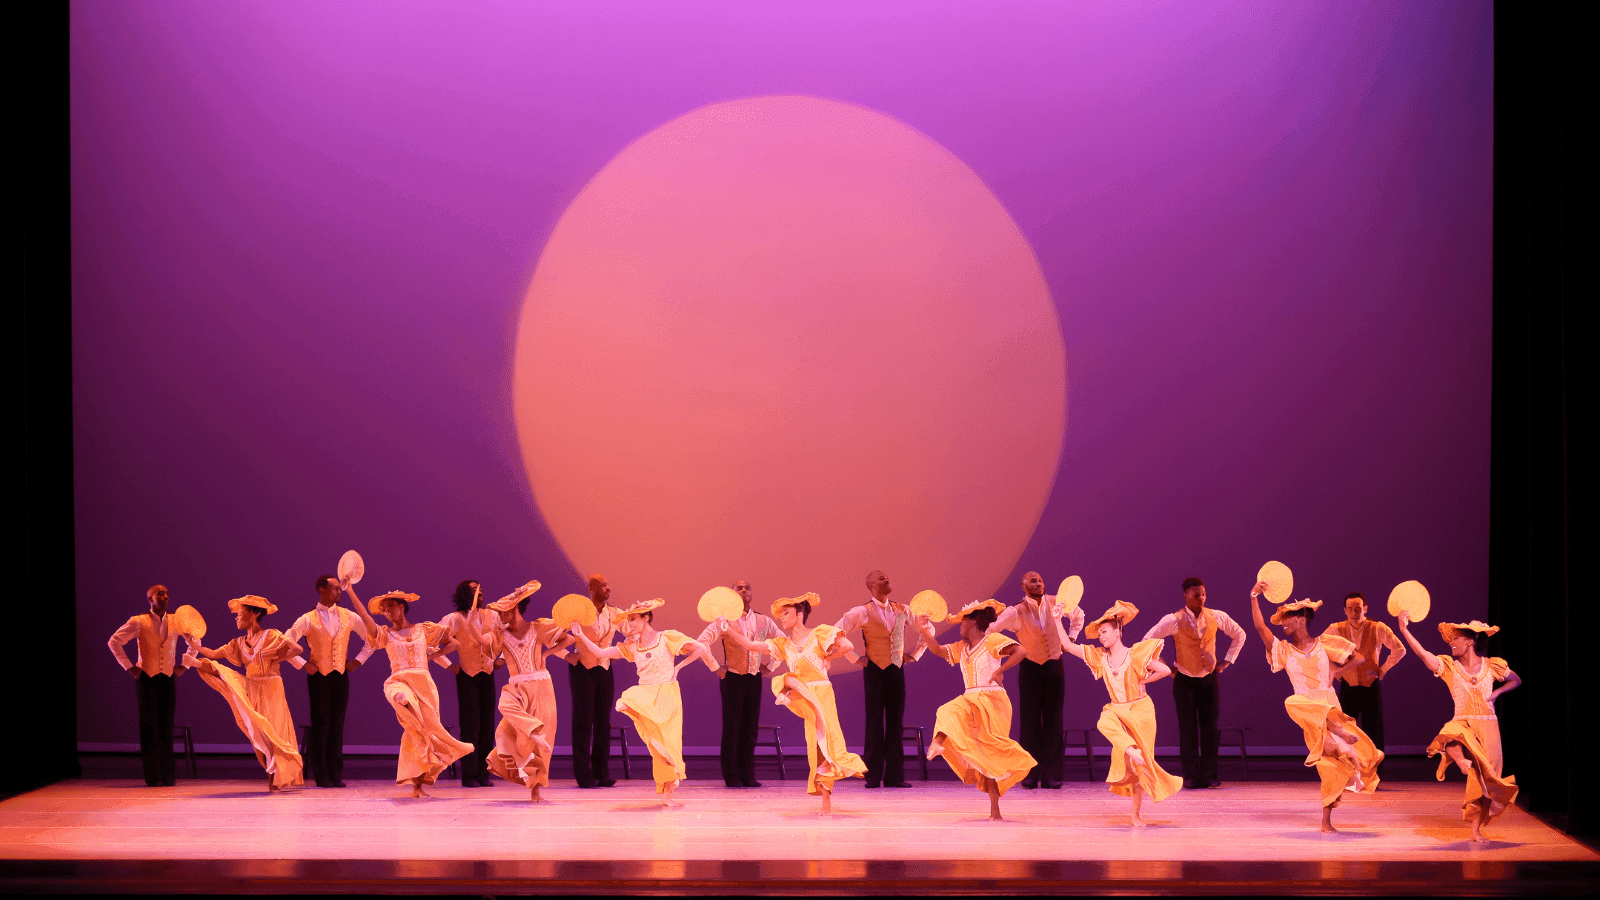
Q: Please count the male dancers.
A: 9